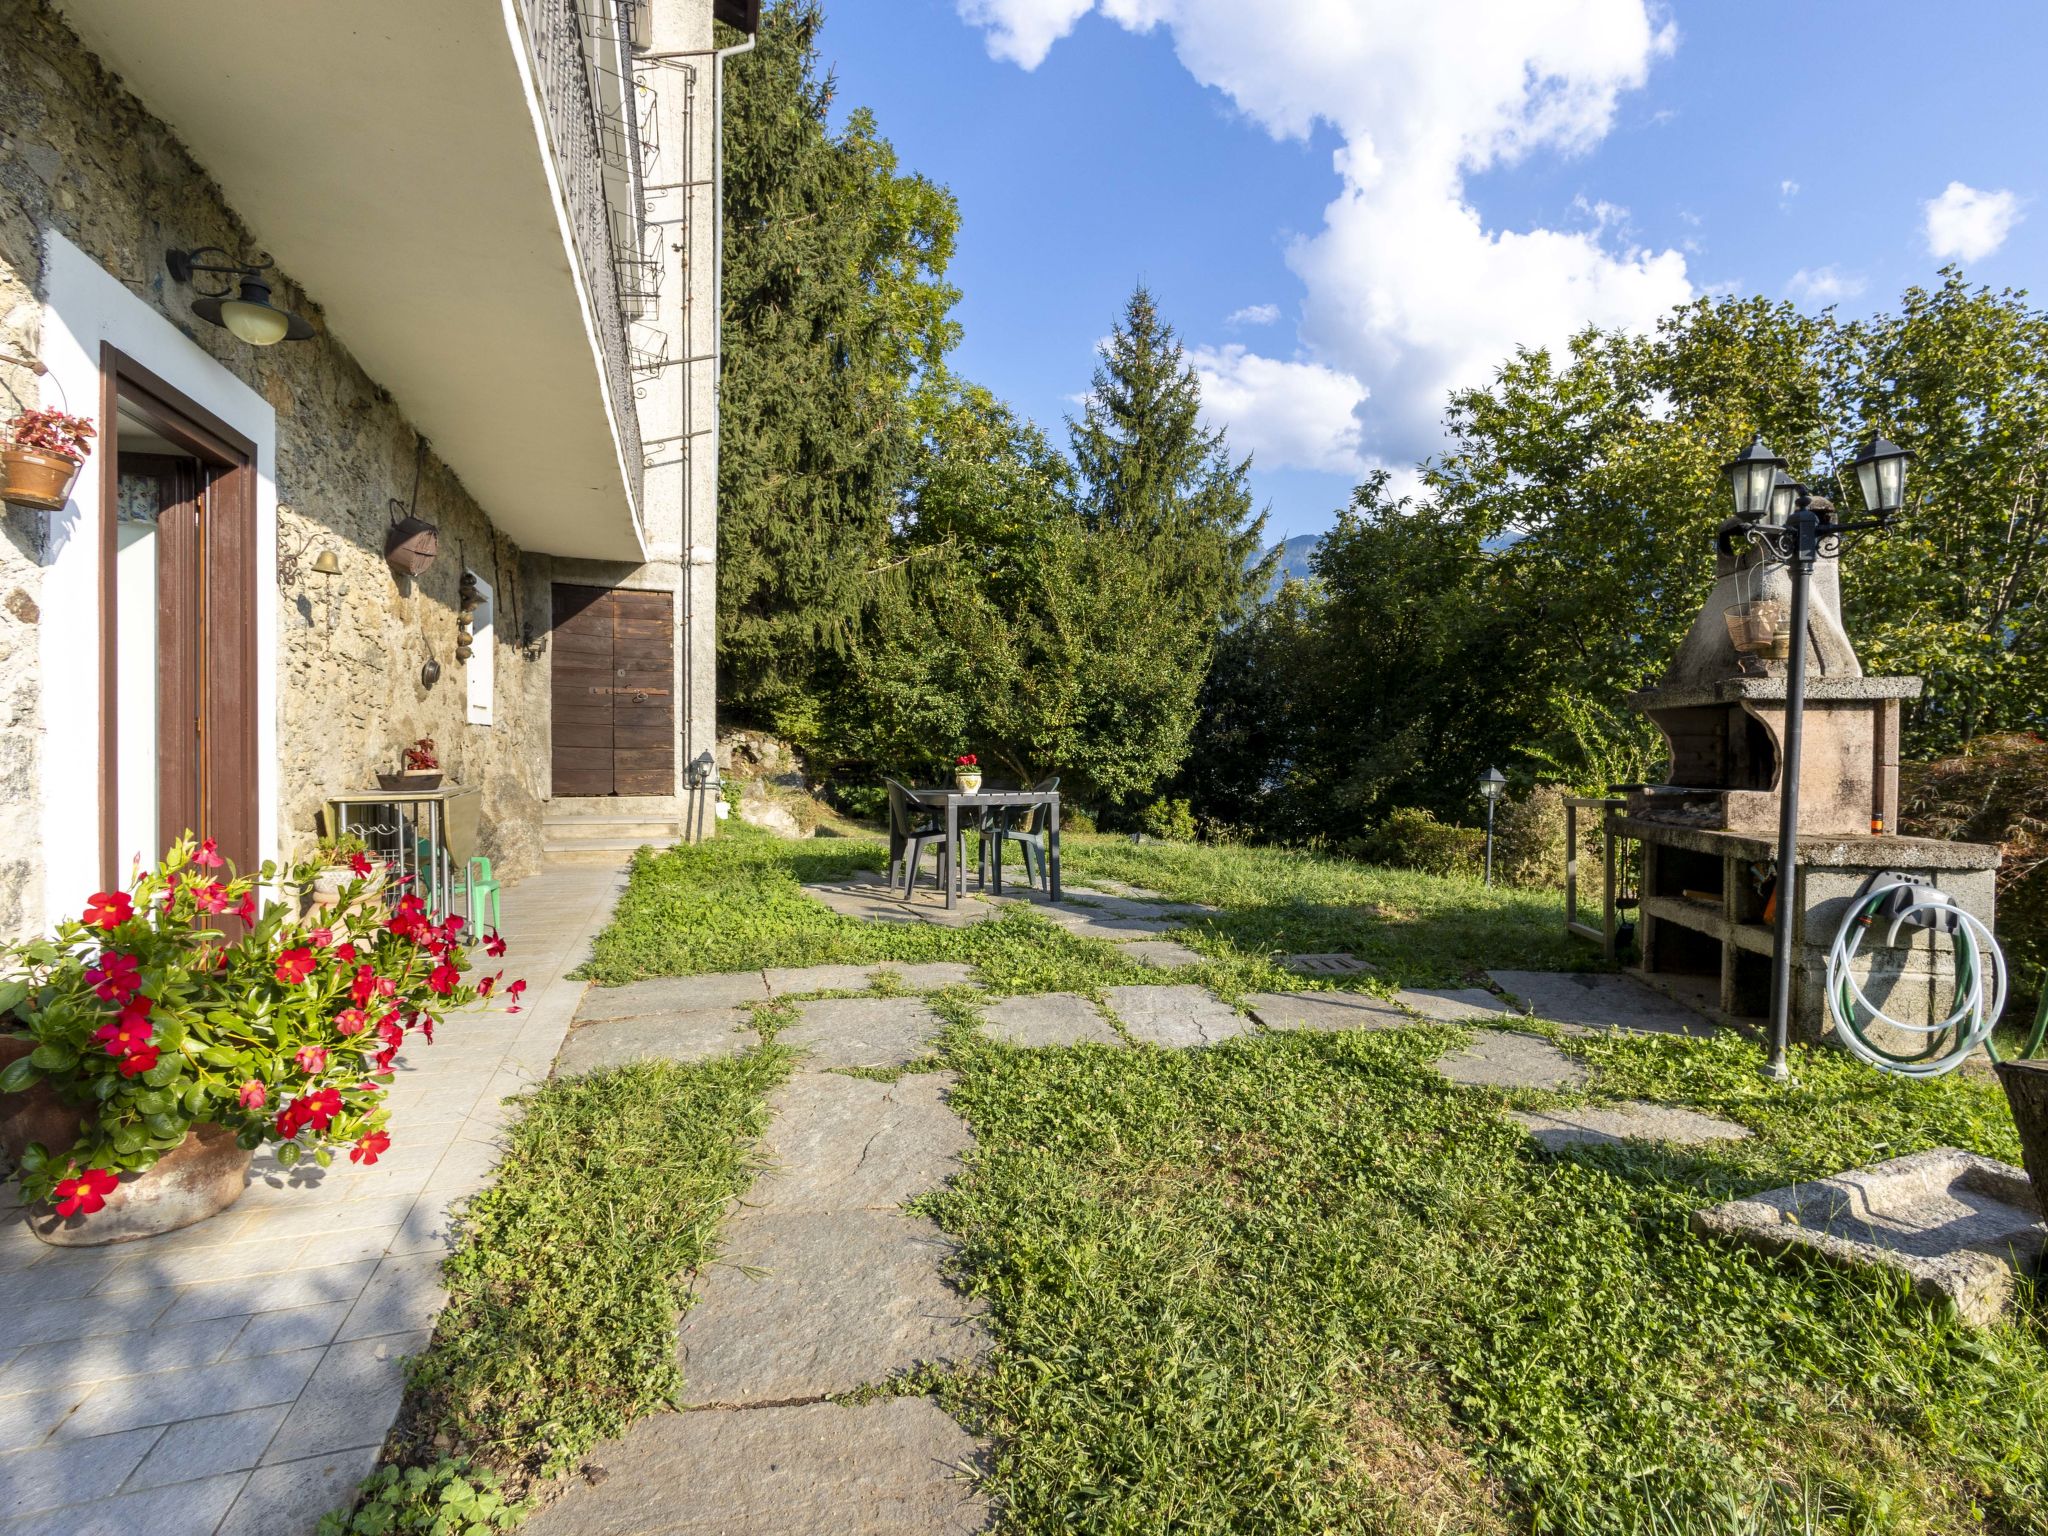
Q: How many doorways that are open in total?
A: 1